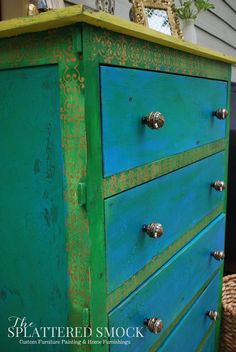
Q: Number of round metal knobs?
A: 7